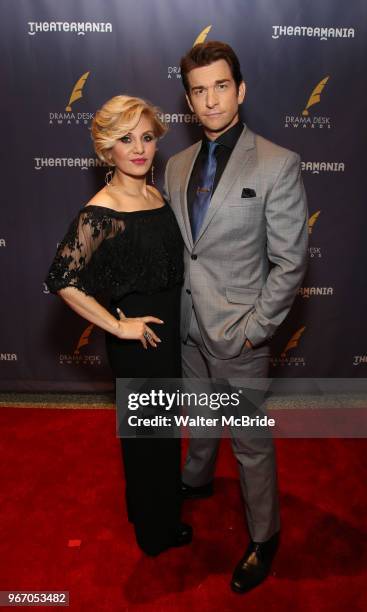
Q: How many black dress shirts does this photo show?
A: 1